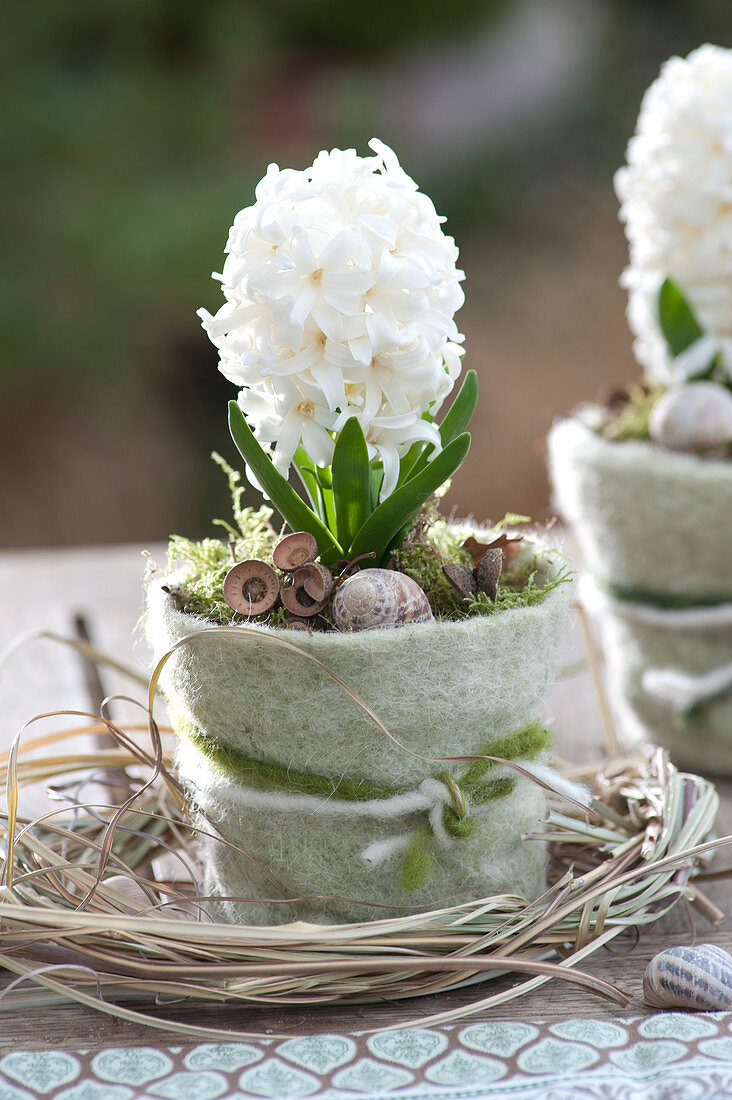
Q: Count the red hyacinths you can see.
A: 0